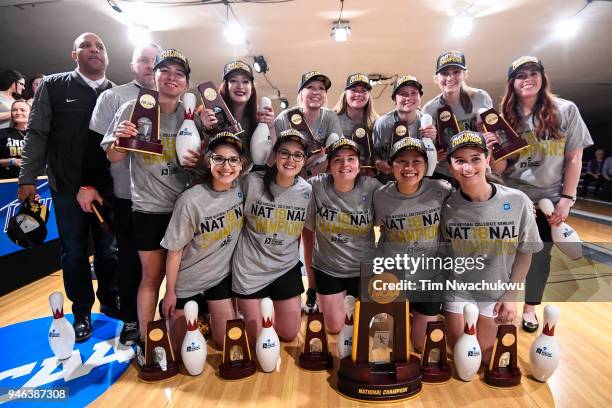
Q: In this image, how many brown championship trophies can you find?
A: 13